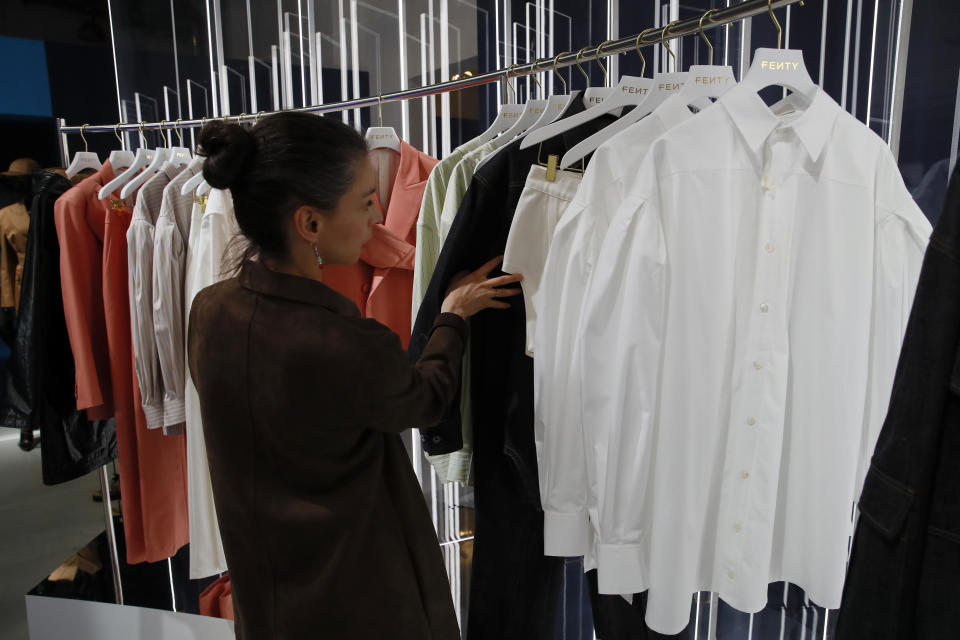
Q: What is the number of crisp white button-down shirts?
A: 2